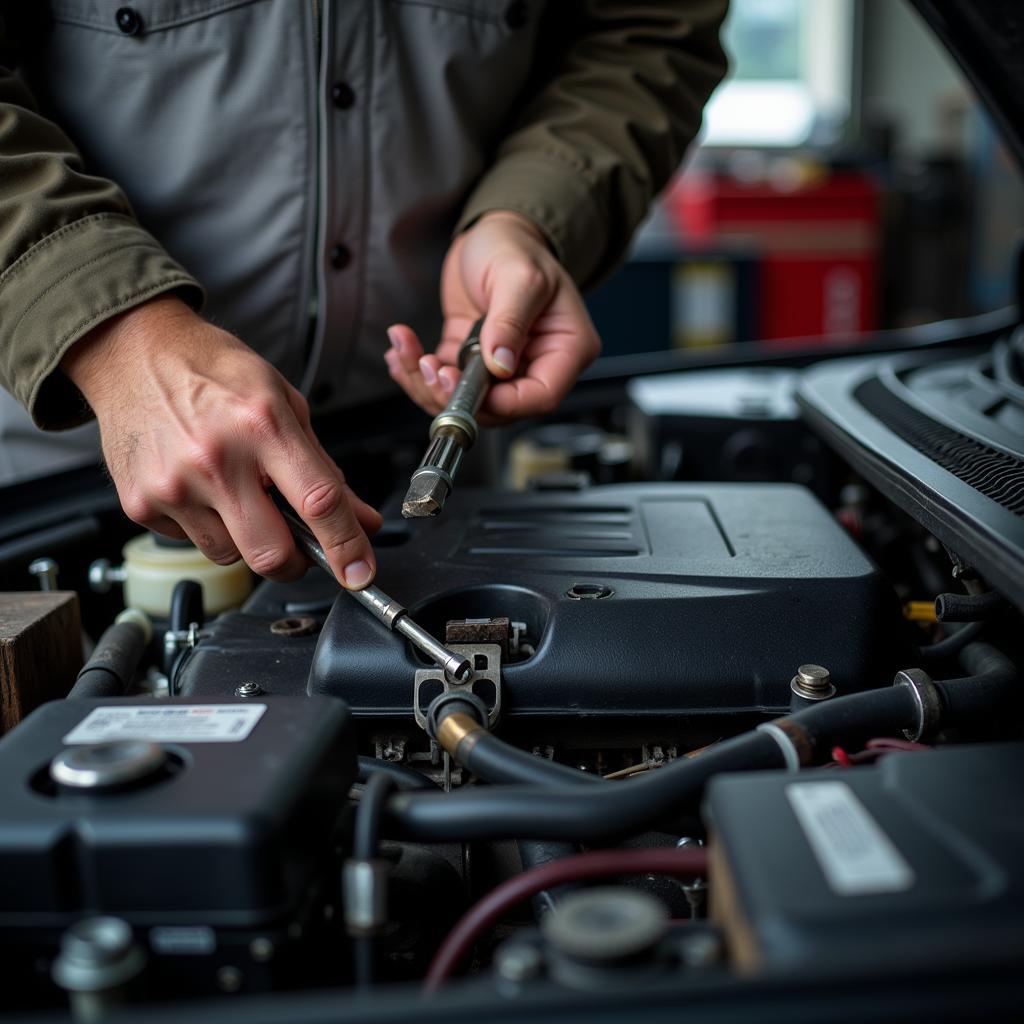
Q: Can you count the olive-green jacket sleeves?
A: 2